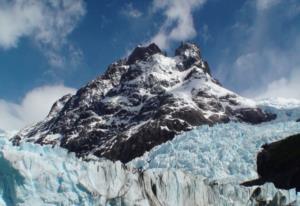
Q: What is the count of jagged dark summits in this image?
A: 2